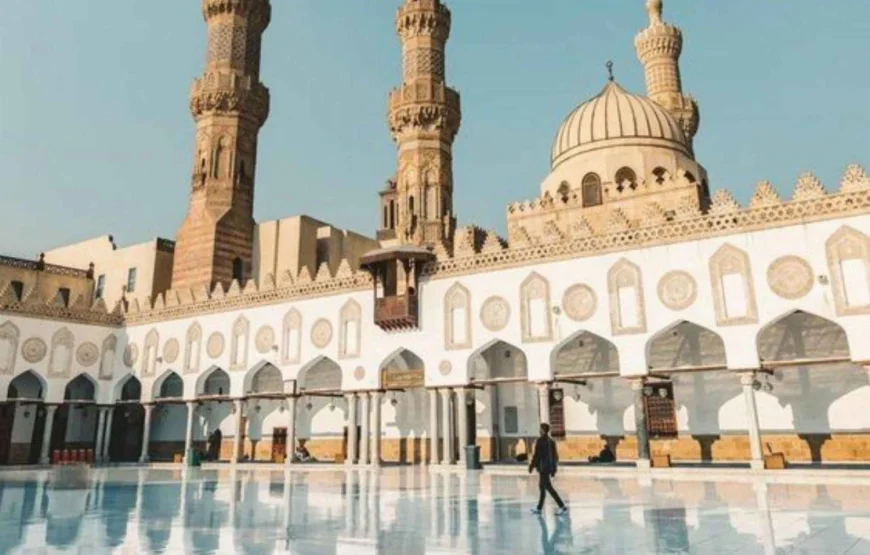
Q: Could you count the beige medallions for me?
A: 13